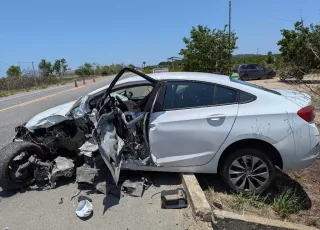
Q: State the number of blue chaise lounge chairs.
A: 0